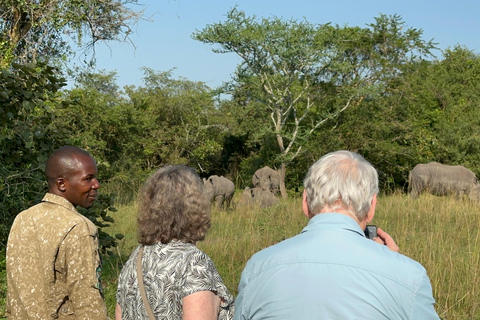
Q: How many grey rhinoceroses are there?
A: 4